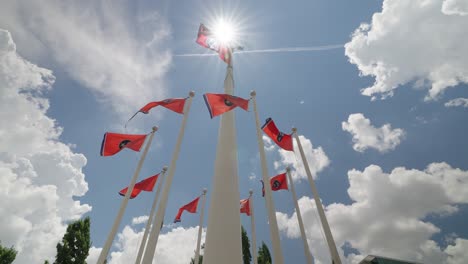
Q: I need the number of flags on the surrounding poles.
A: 8